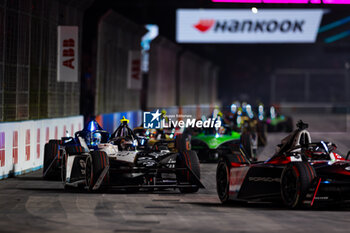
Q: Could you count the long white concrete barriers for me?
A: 1